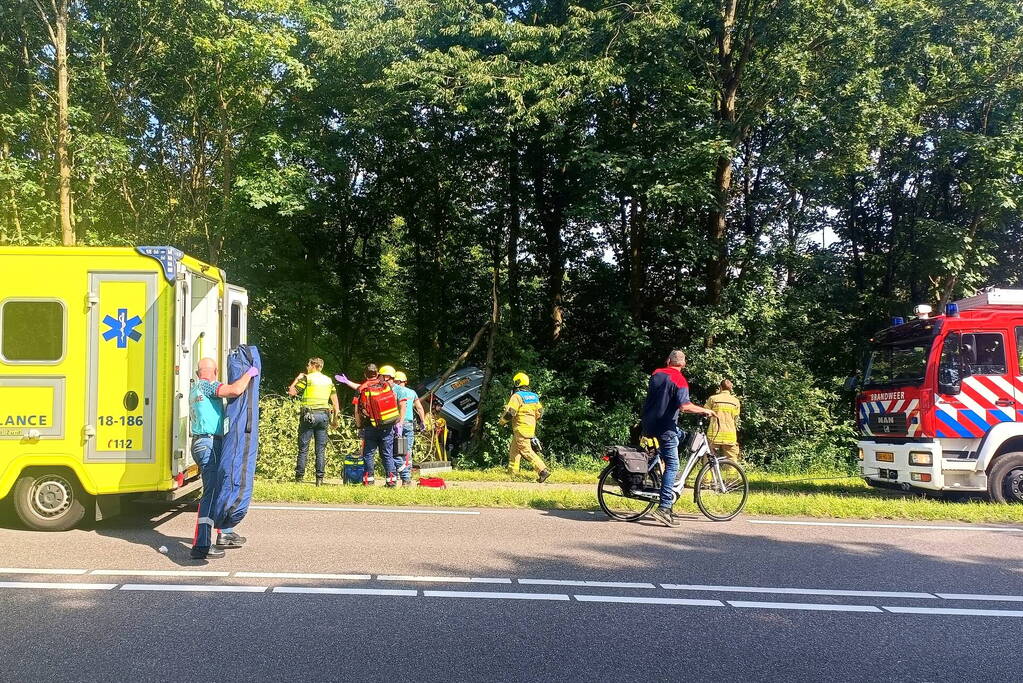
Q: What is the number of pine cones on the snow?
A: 0